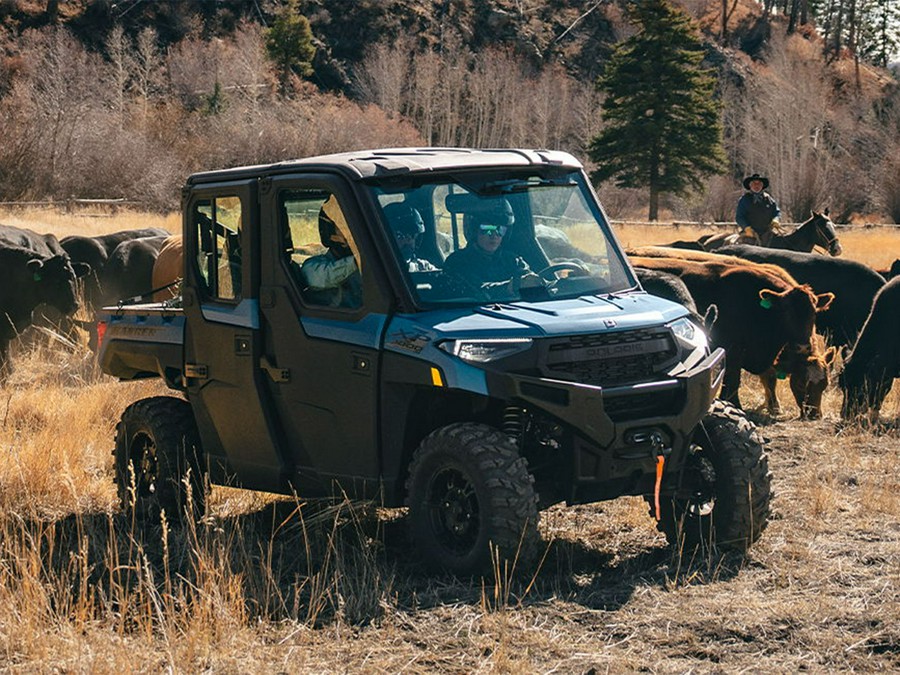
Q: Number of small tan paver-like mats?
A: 0